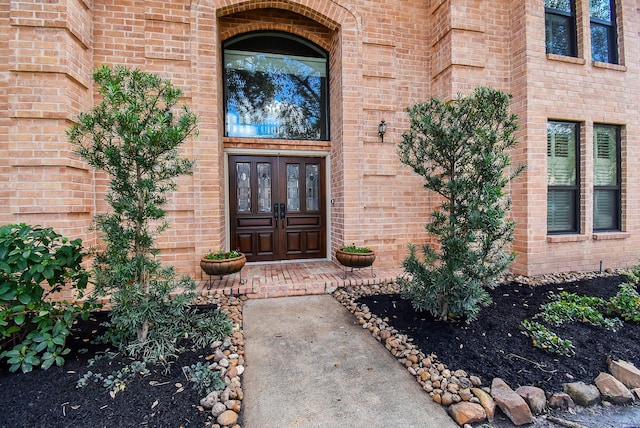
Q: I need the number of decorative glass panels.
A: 4